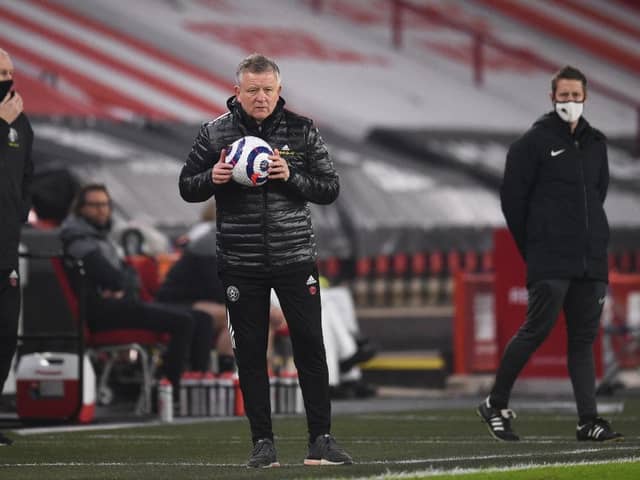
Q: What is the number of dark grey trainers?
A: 2